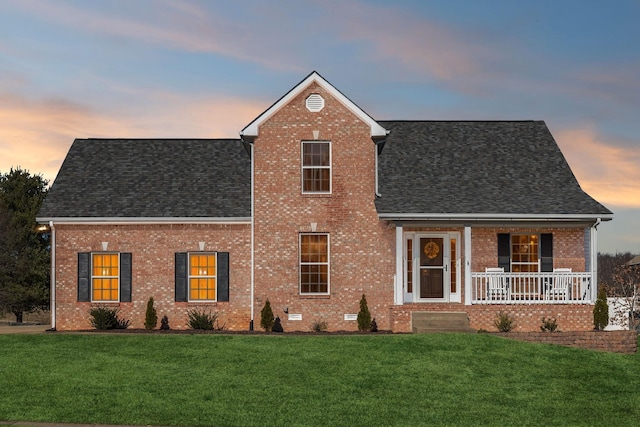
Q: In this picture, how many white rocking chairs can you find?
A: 2